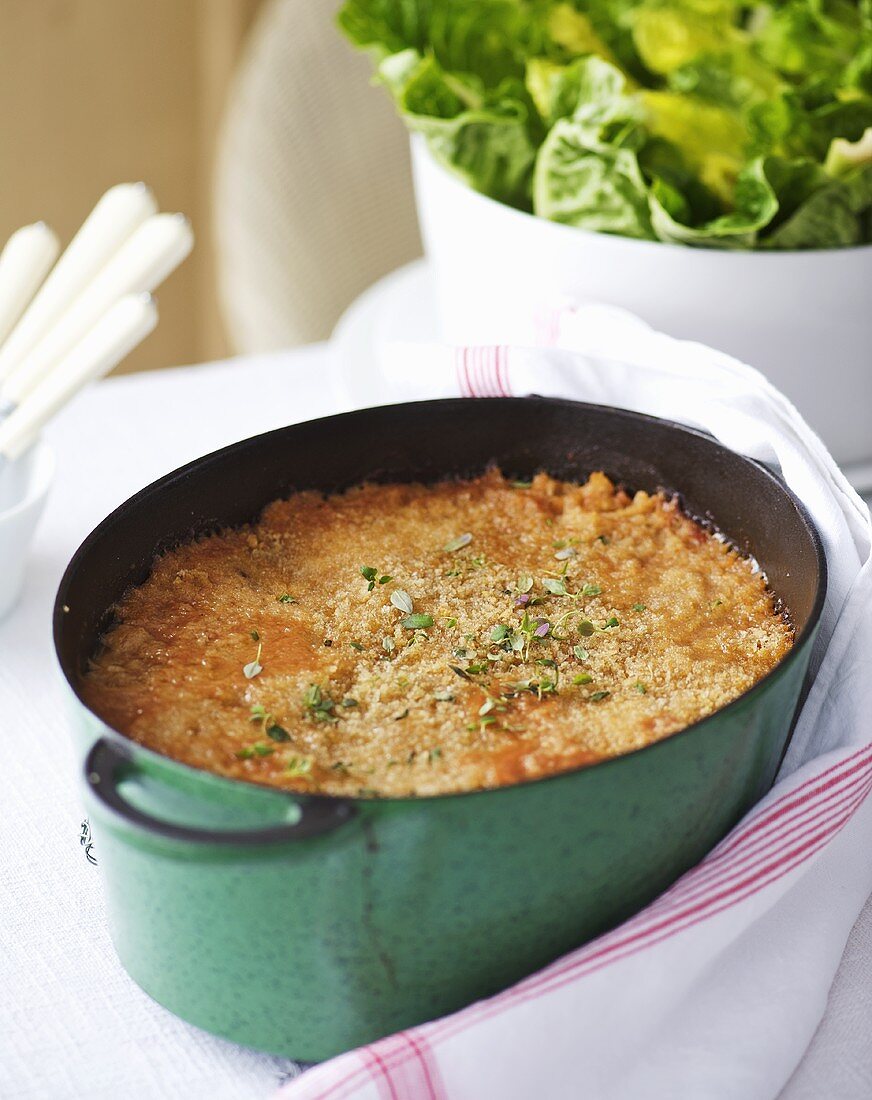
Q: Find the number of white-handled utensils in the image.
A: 4